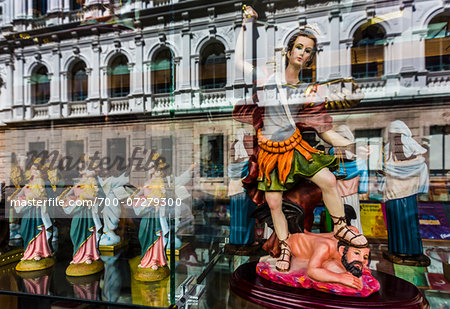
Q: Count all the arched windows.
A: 8